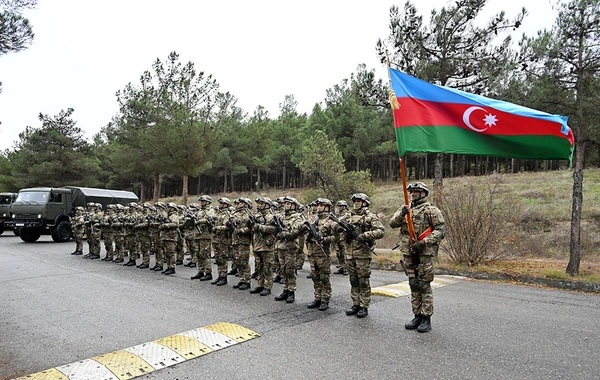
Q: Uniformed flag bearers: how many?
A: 1